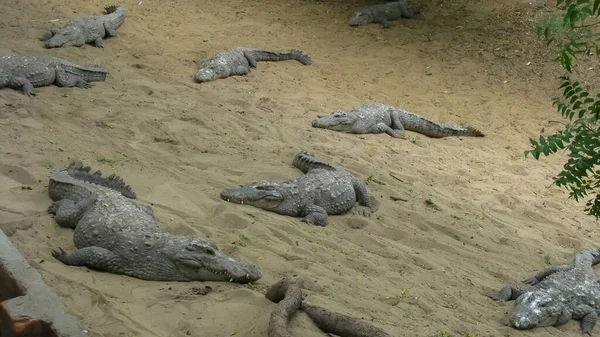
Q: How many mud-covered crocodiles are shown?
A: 8